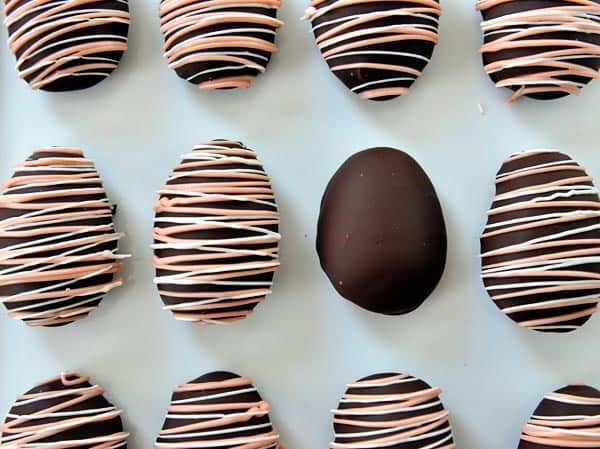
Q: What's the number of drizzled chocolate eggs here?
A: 11